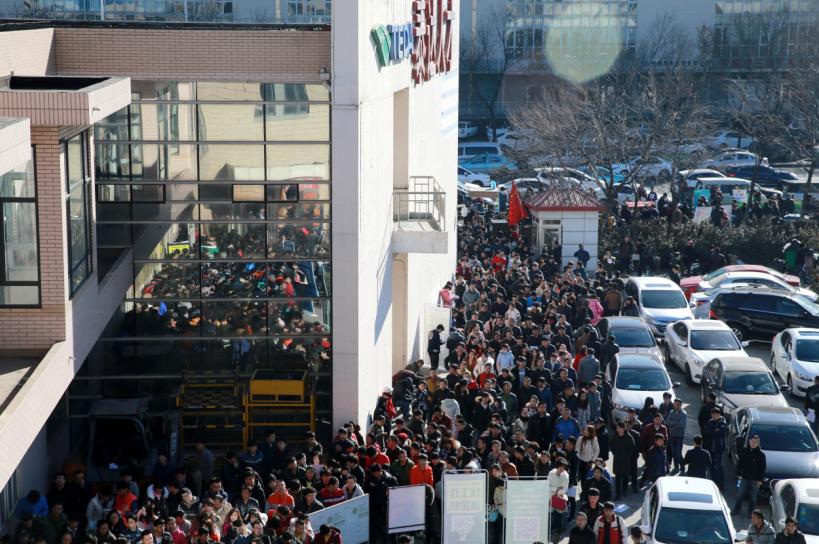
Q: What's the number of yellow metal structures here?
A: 2